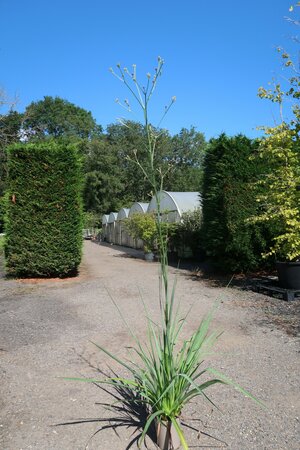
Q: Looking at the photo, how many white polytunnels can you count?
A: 5